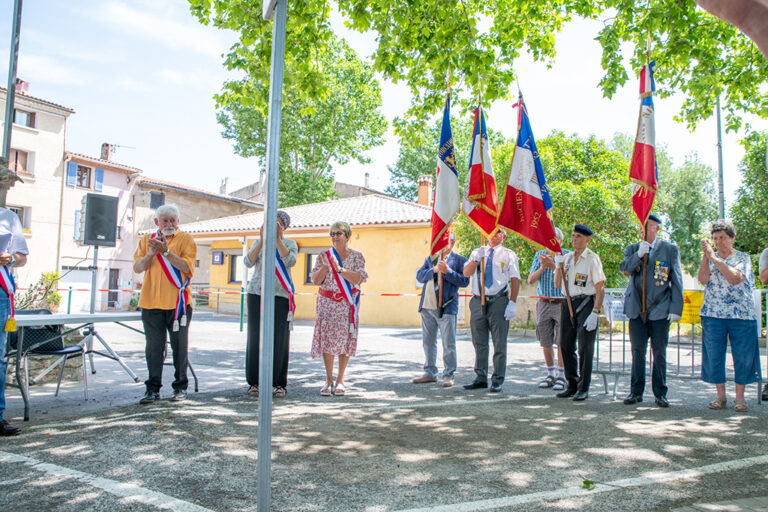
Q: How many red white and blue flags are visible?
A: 4